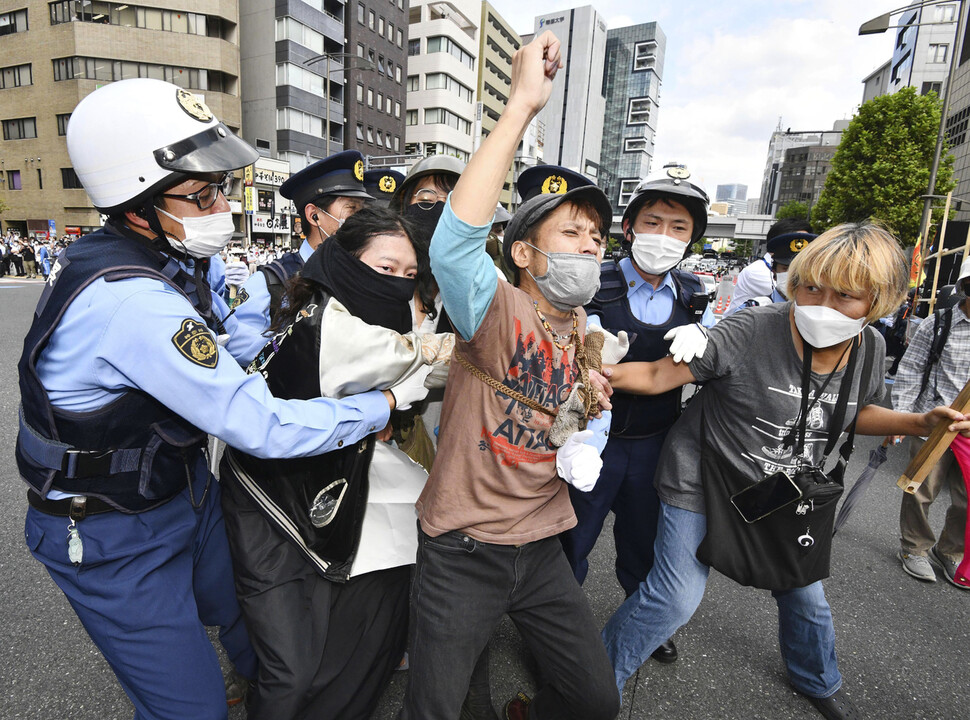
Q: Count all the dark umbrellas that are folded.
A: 1